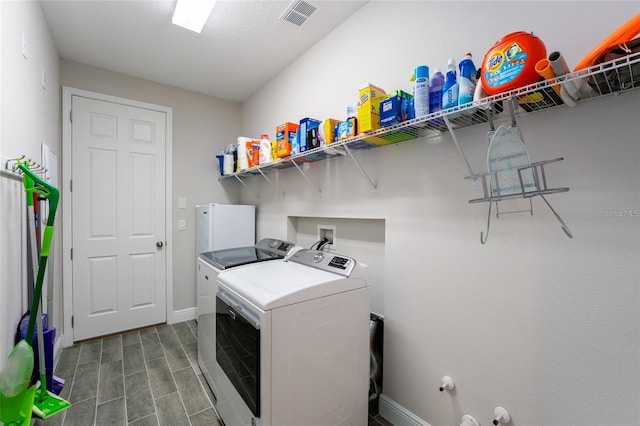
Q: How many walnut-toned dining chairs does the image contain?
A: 0